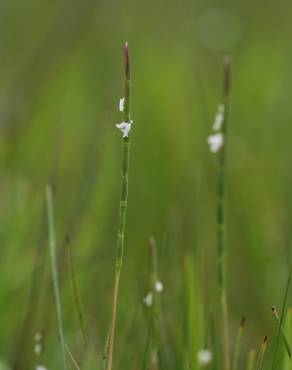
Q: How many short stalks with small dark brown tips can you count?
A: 3